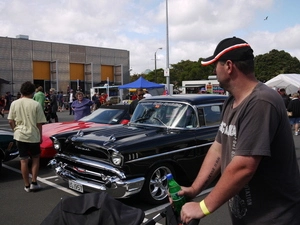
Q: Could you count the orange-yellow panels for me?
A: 3